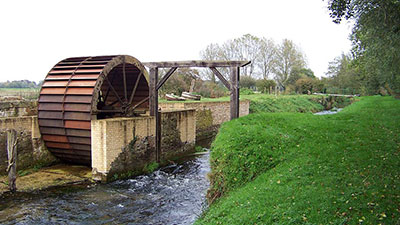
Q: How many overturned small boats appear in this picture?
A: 2